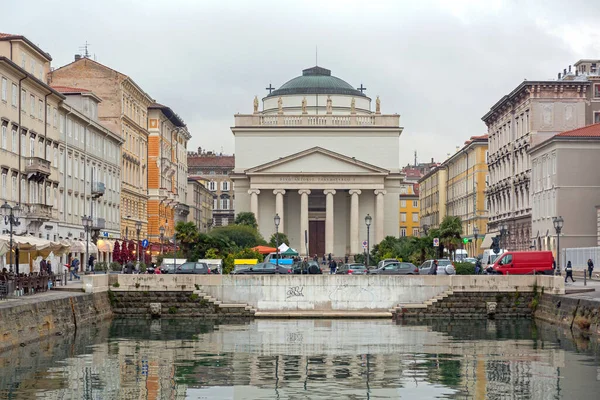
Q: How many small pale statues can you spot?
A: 6